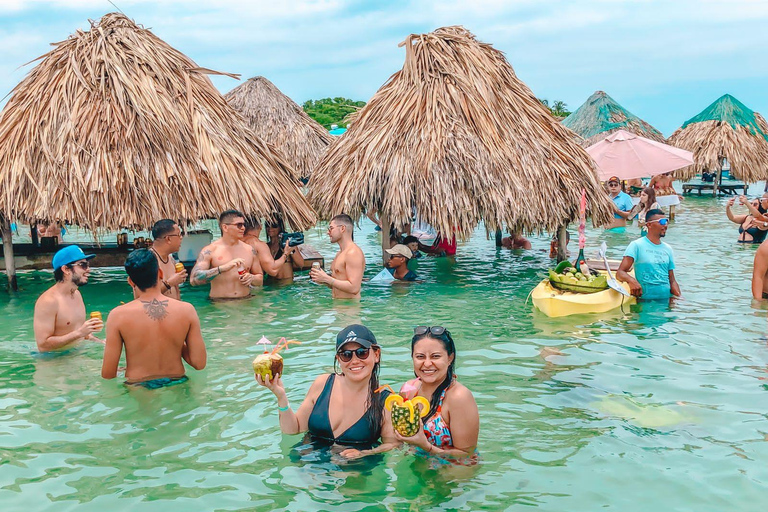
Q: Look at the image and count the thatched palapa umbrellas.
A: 5